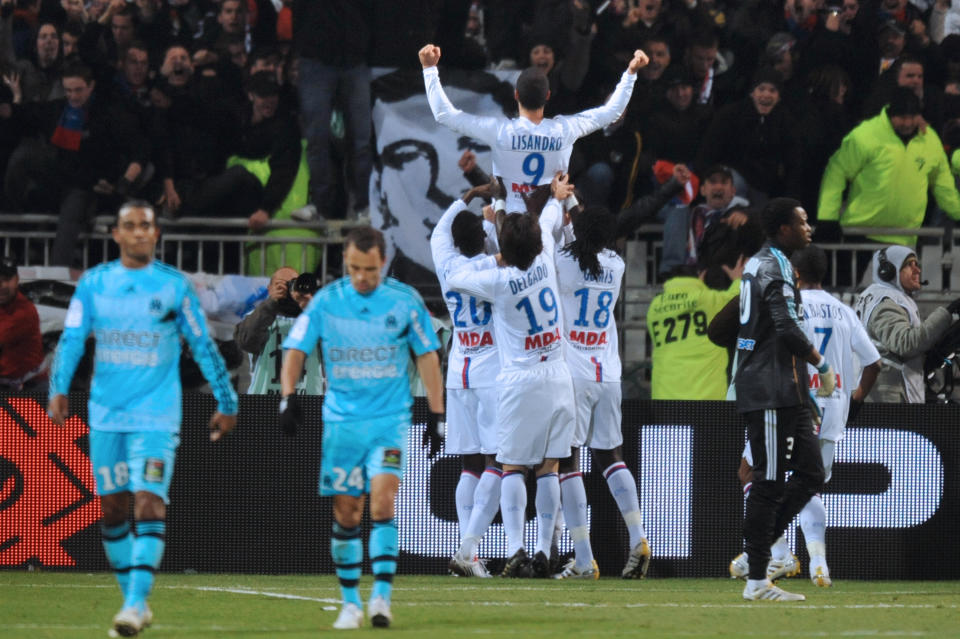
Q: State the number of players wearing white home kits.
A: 5